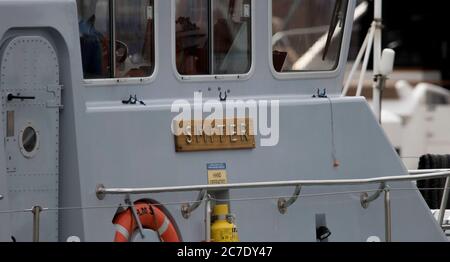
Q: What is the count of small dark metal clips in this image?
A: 3